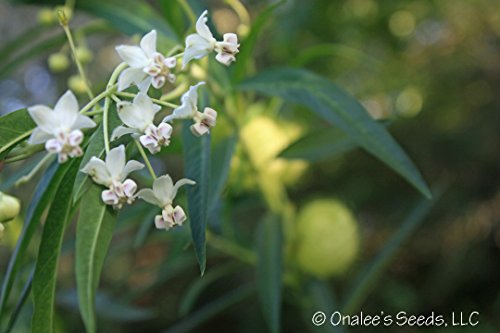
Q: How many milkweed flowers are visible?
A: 7